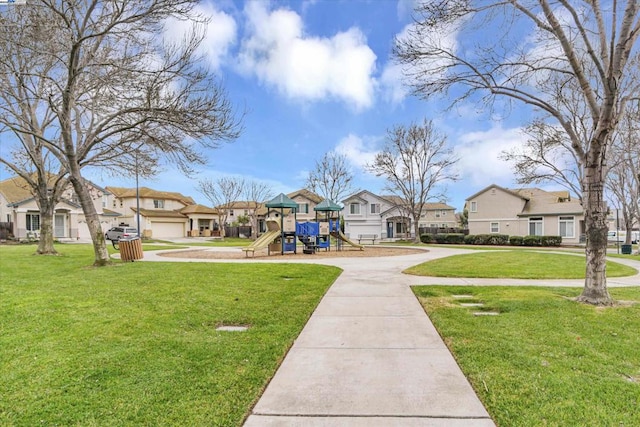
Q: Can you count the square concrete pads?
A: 4